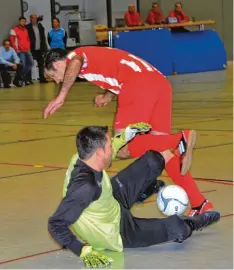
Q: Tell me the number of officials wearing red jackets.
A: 3